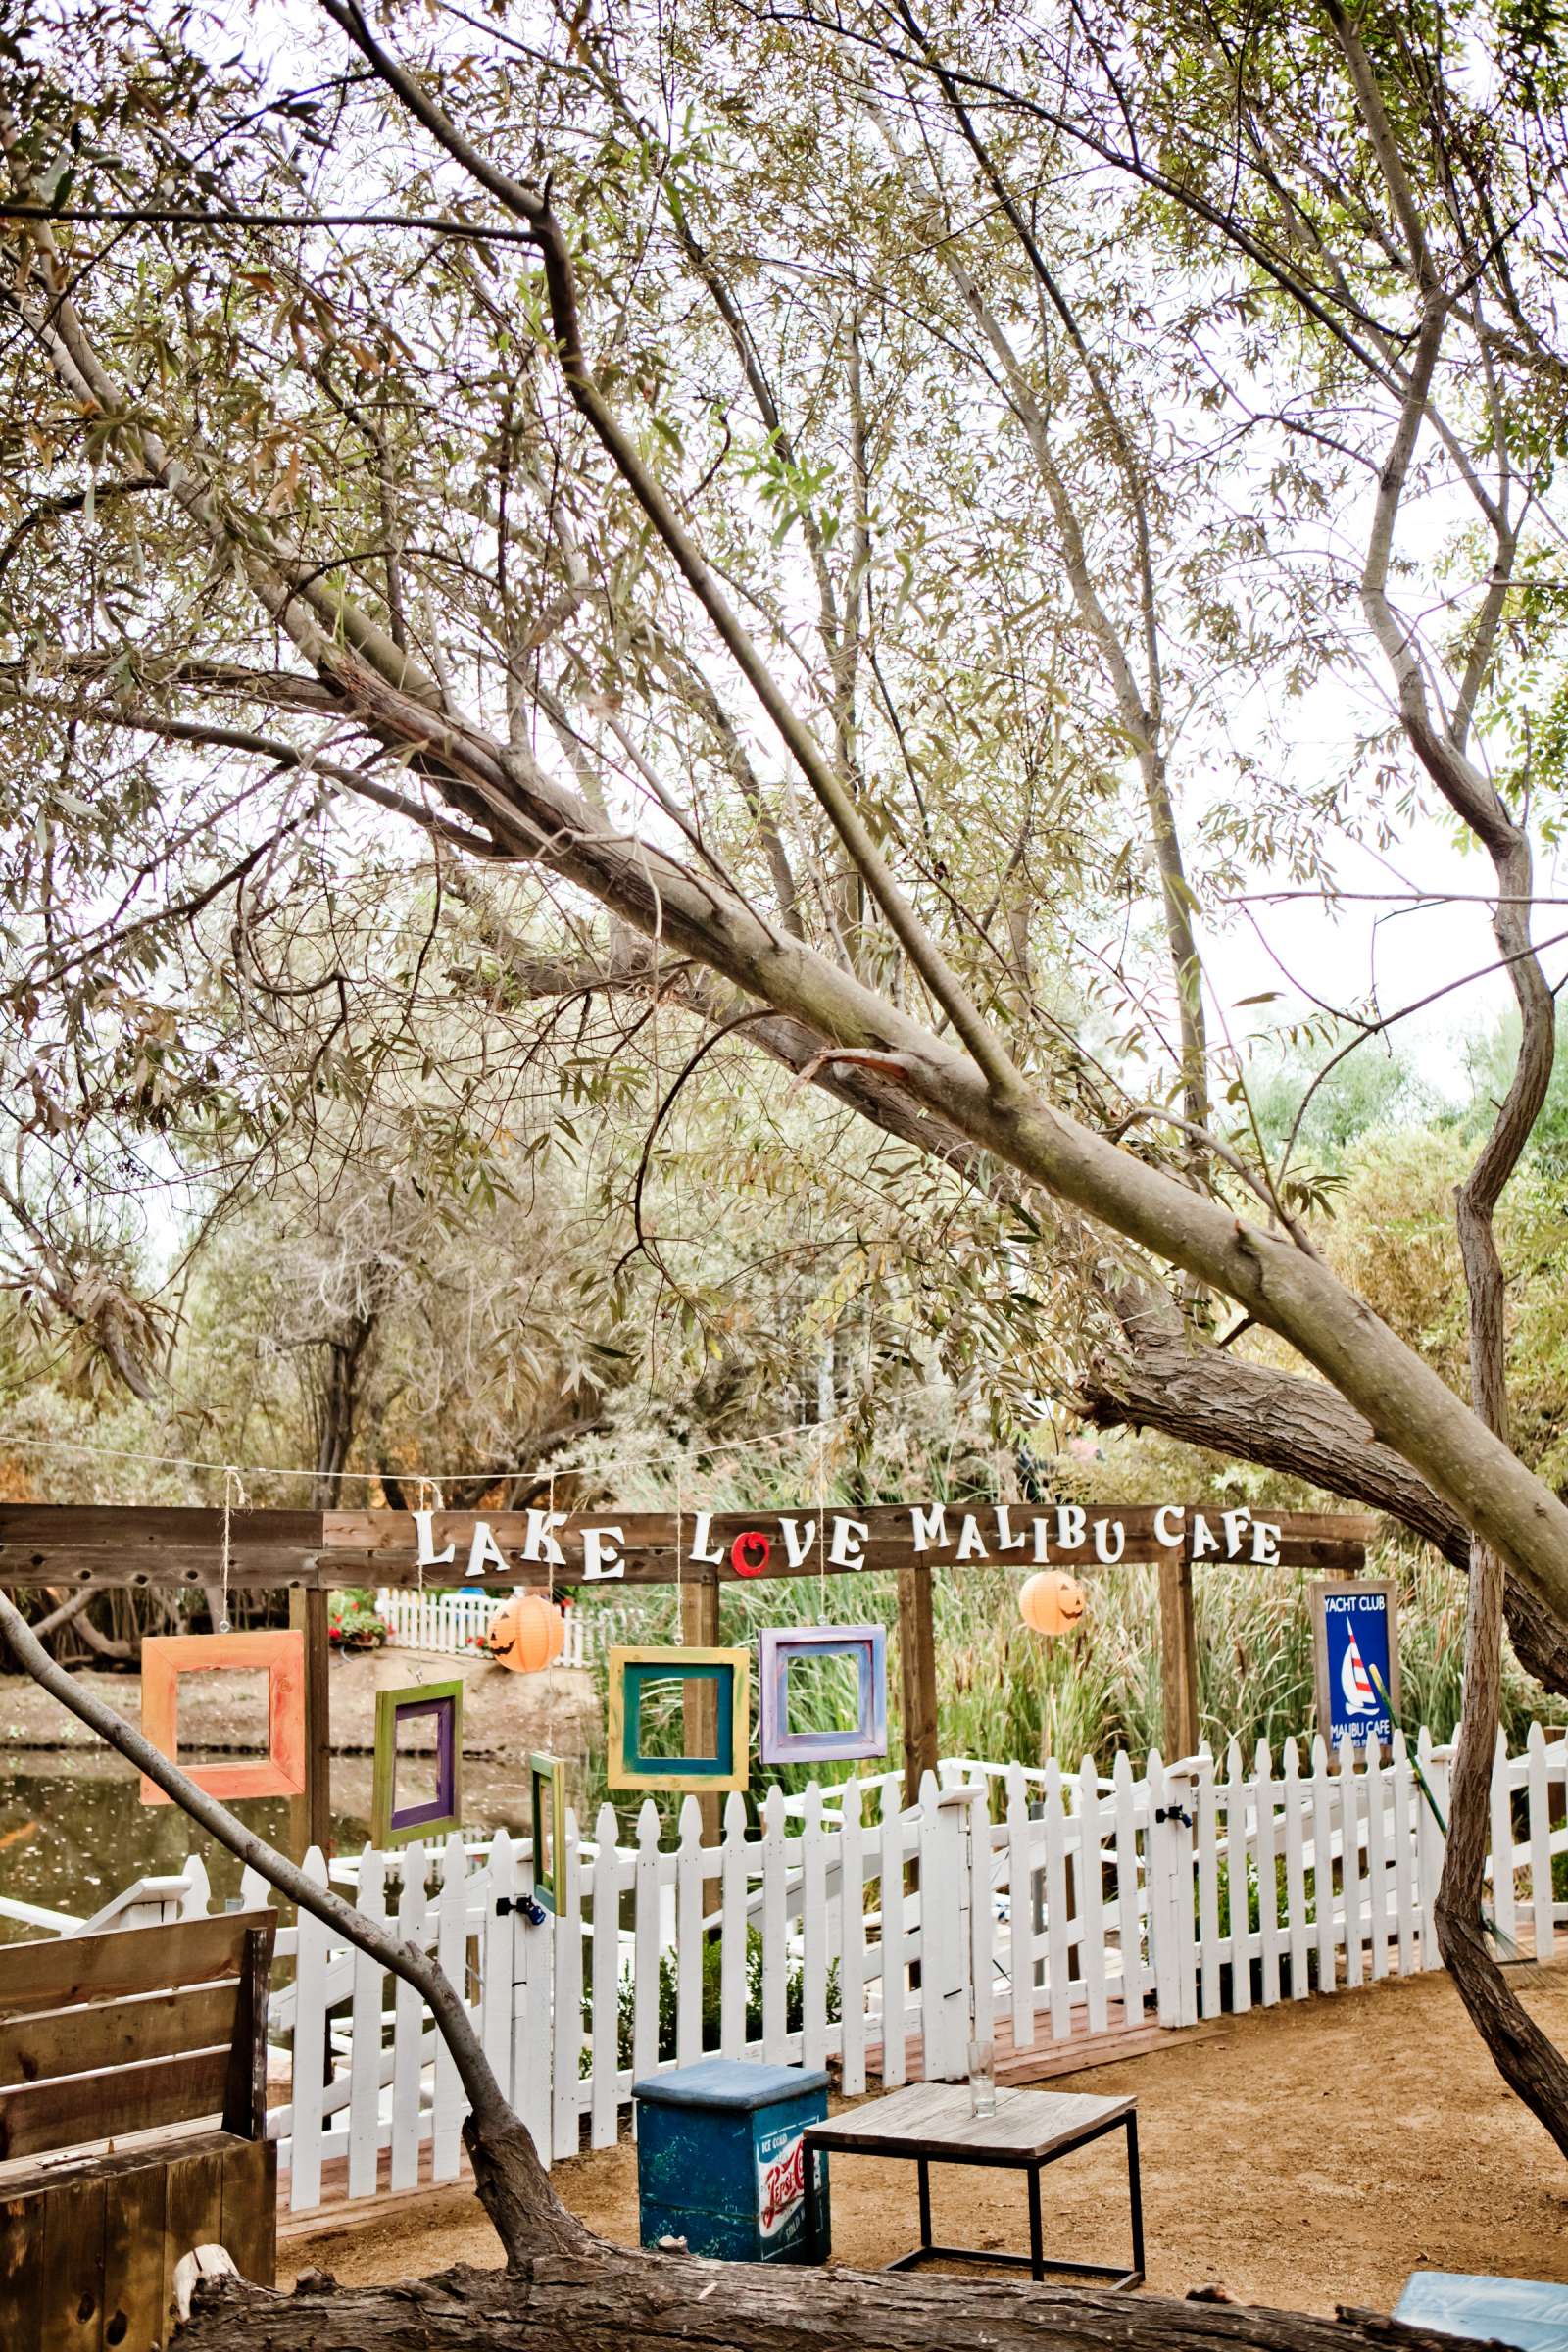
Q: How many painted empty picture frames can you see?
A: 5